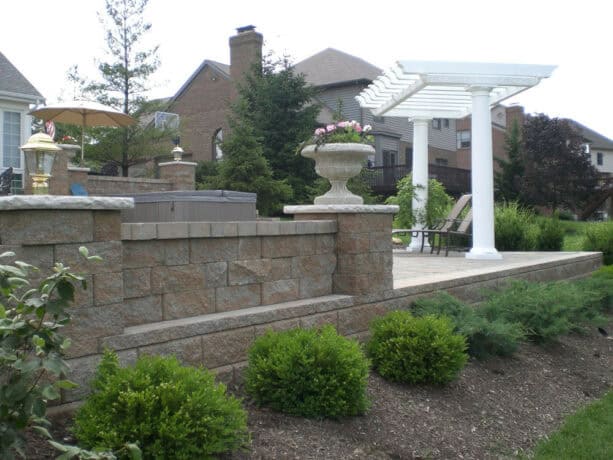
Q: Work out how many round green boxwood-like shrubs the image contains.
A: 3